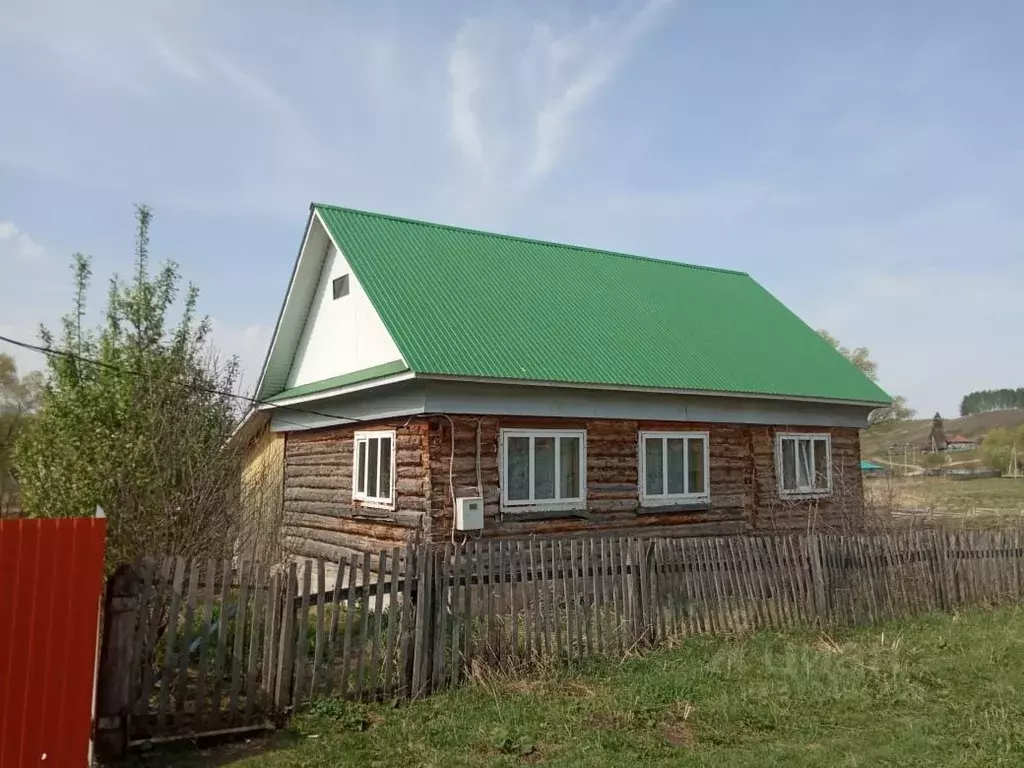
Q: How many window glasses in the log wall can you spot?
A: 12